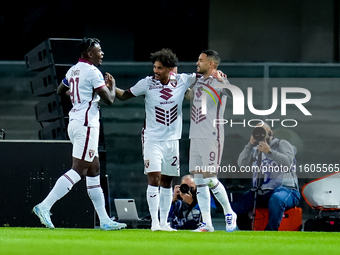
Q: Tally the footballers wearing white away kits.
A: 3